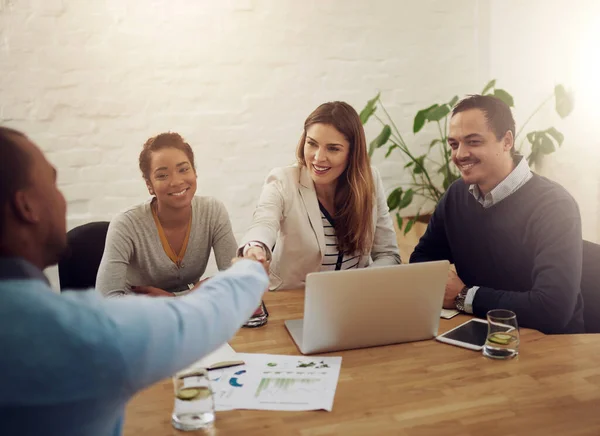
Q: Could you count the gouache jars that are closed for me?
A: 0